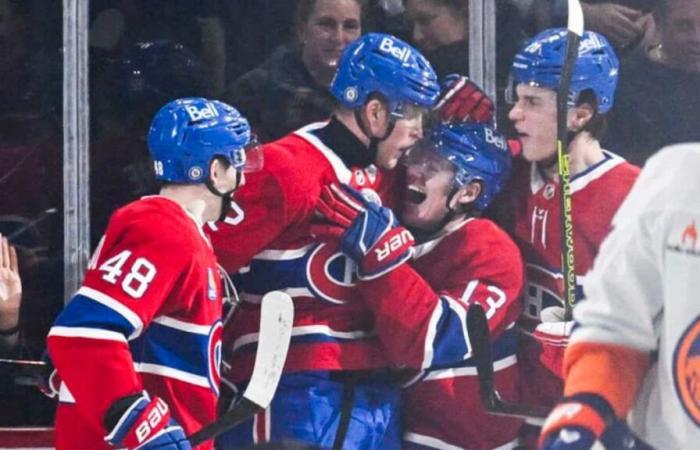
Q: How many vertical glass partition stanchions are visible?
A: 2